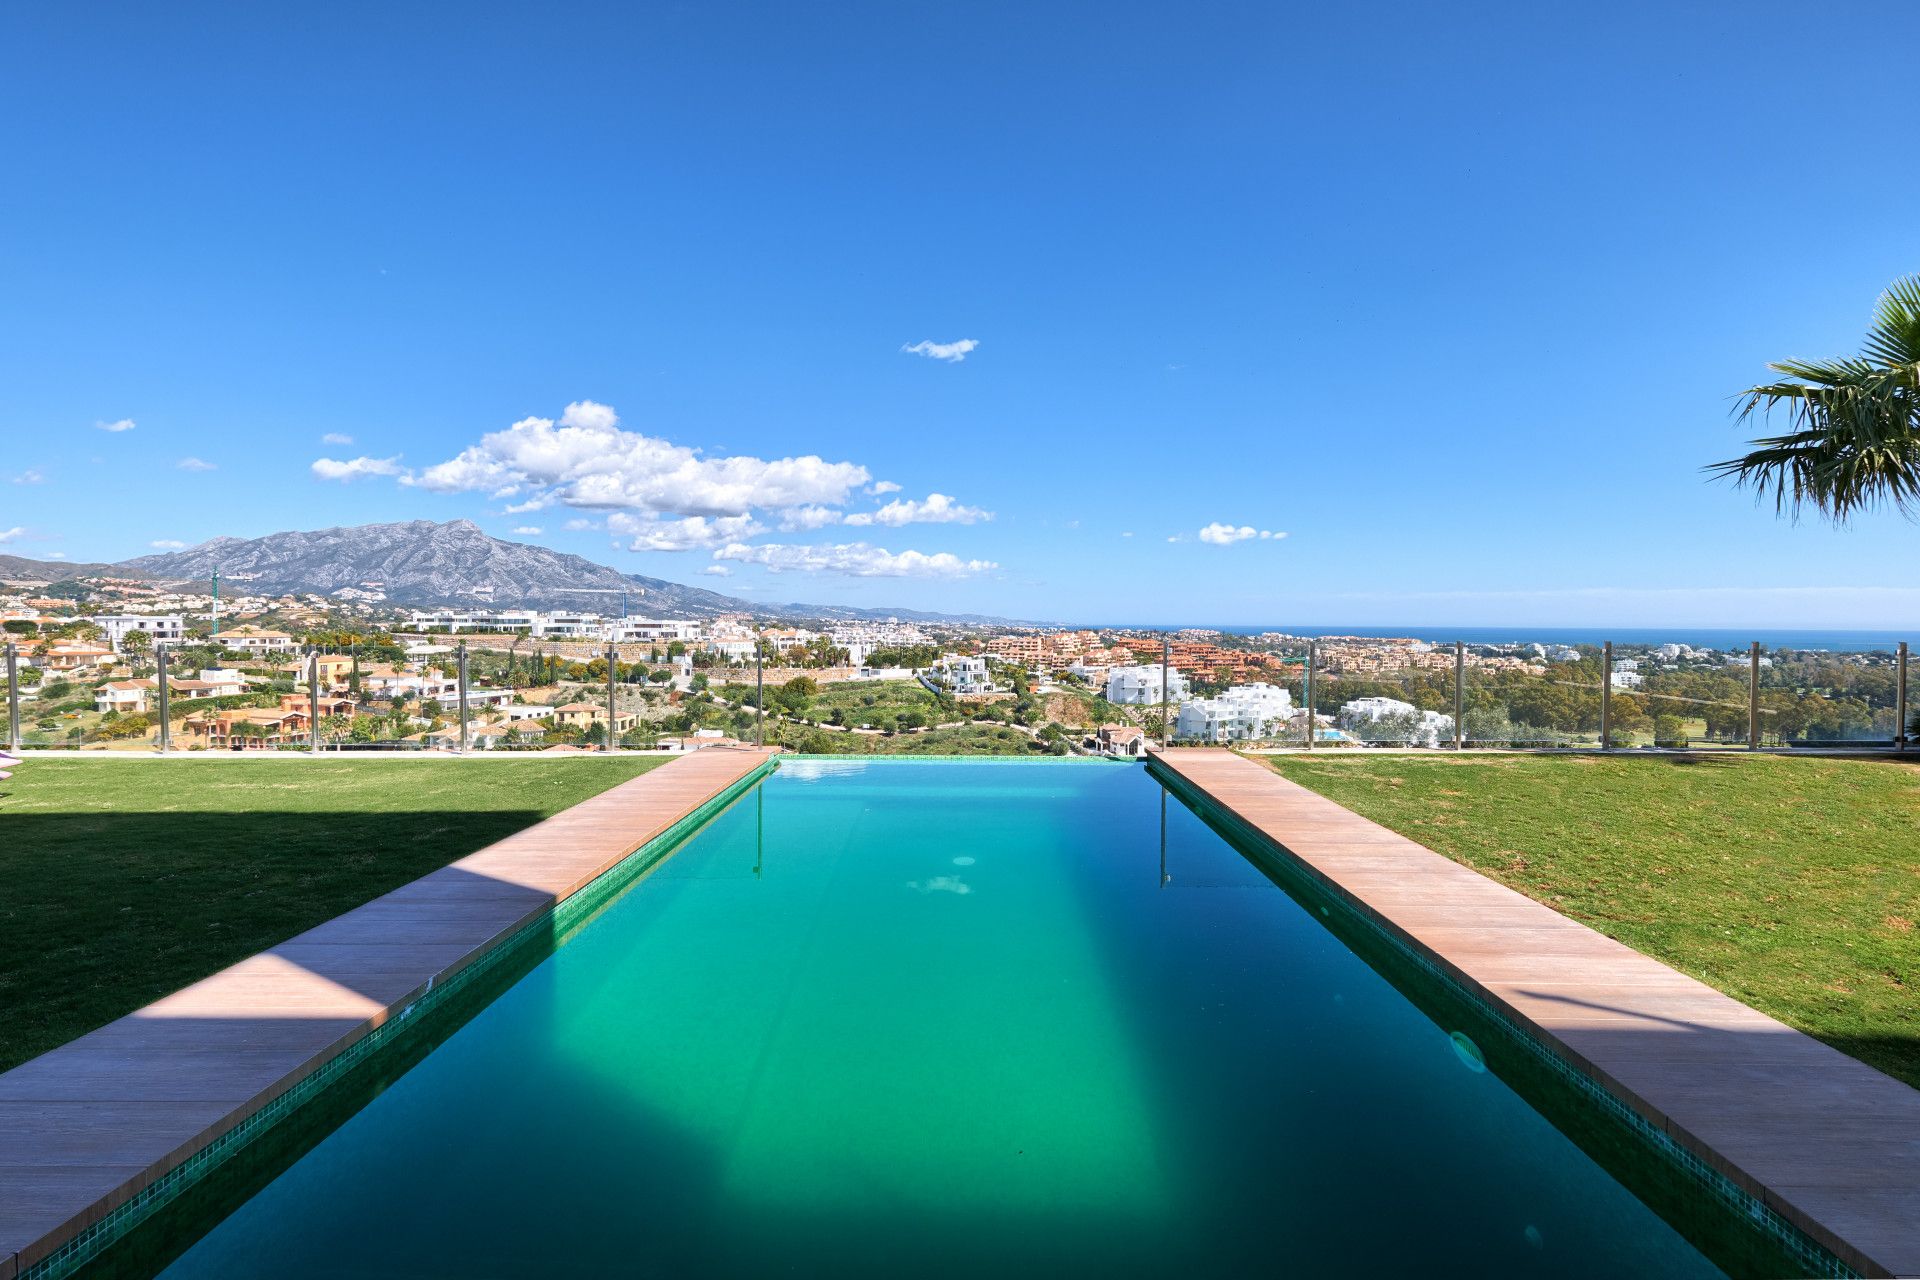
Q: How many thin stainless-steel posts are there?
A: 12